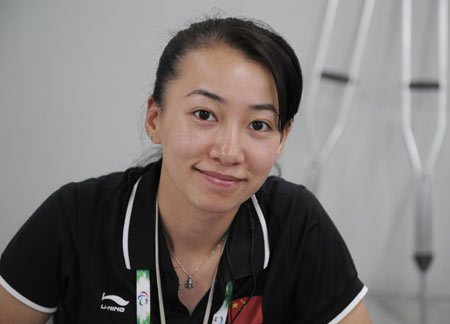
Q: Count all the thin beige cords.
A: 2